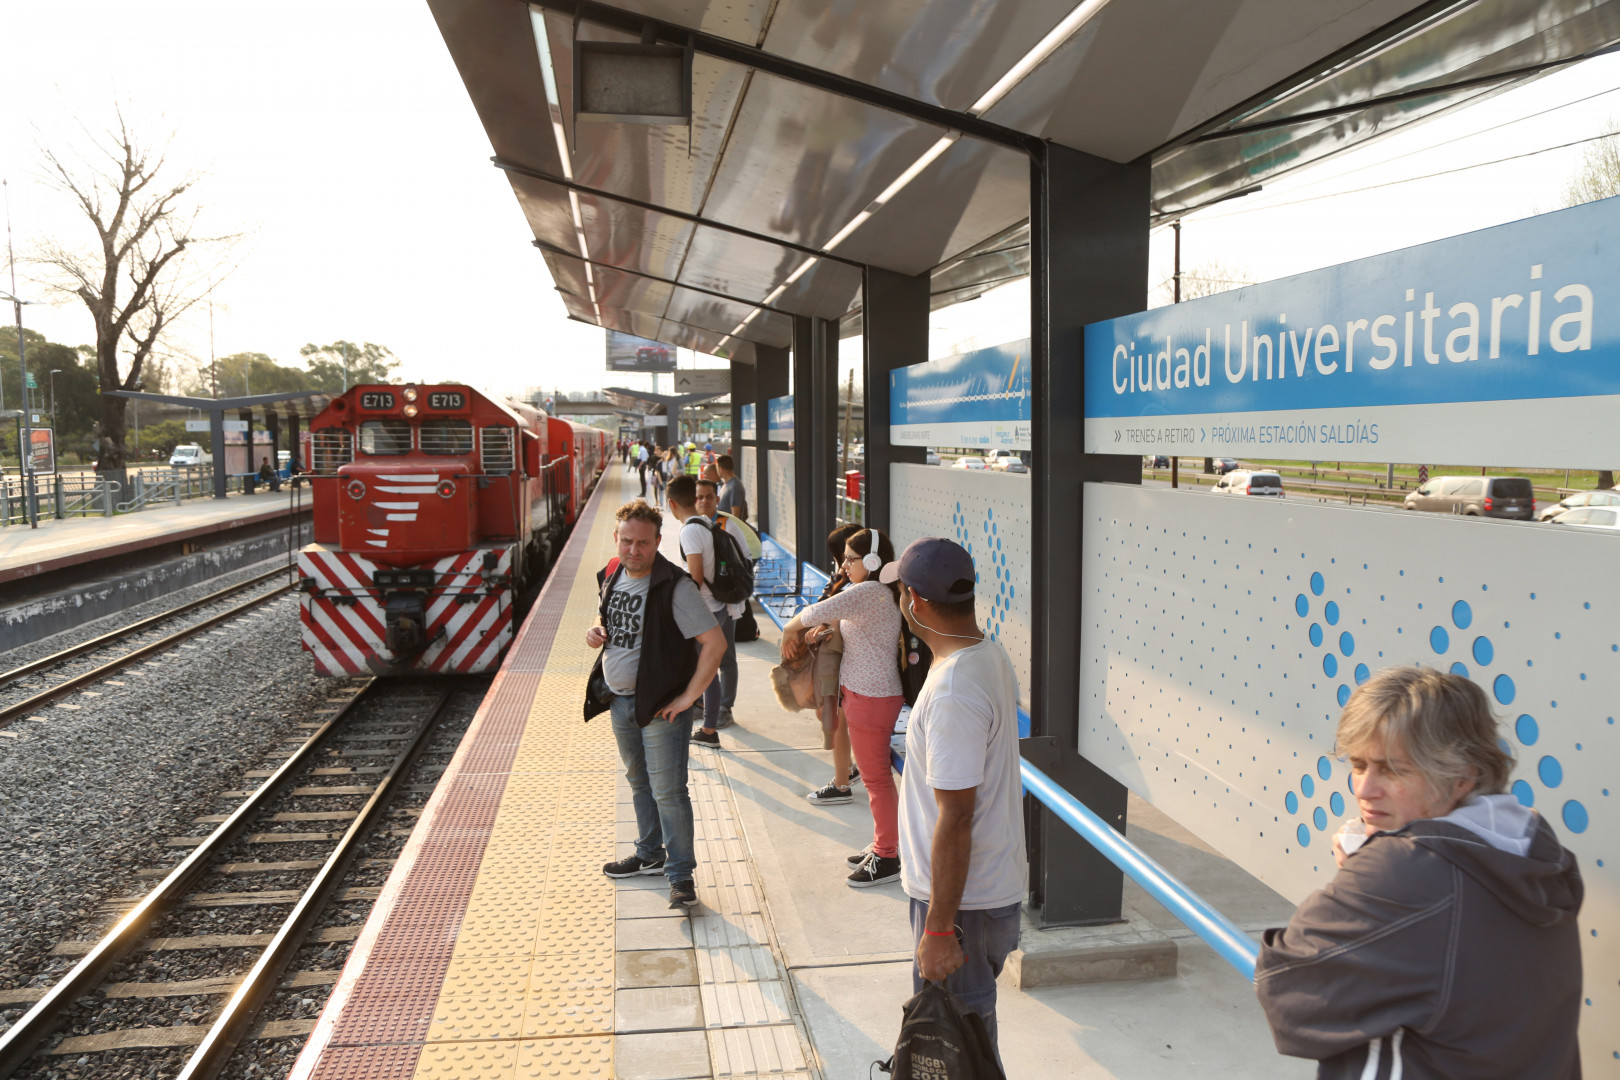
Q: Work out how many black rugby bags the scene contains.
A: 1